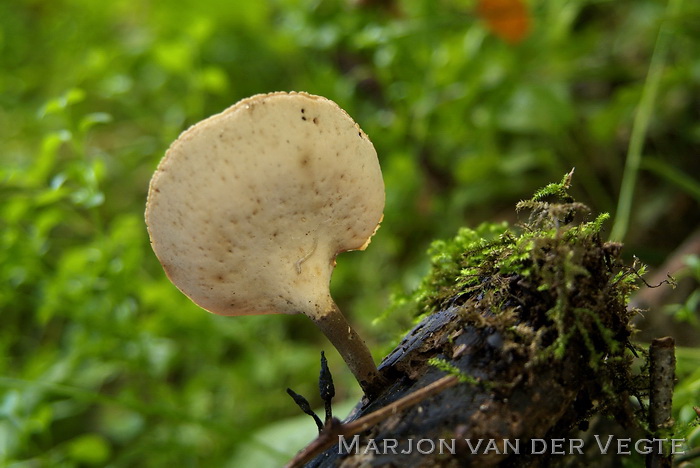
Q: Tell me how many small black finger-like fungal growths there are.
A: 2